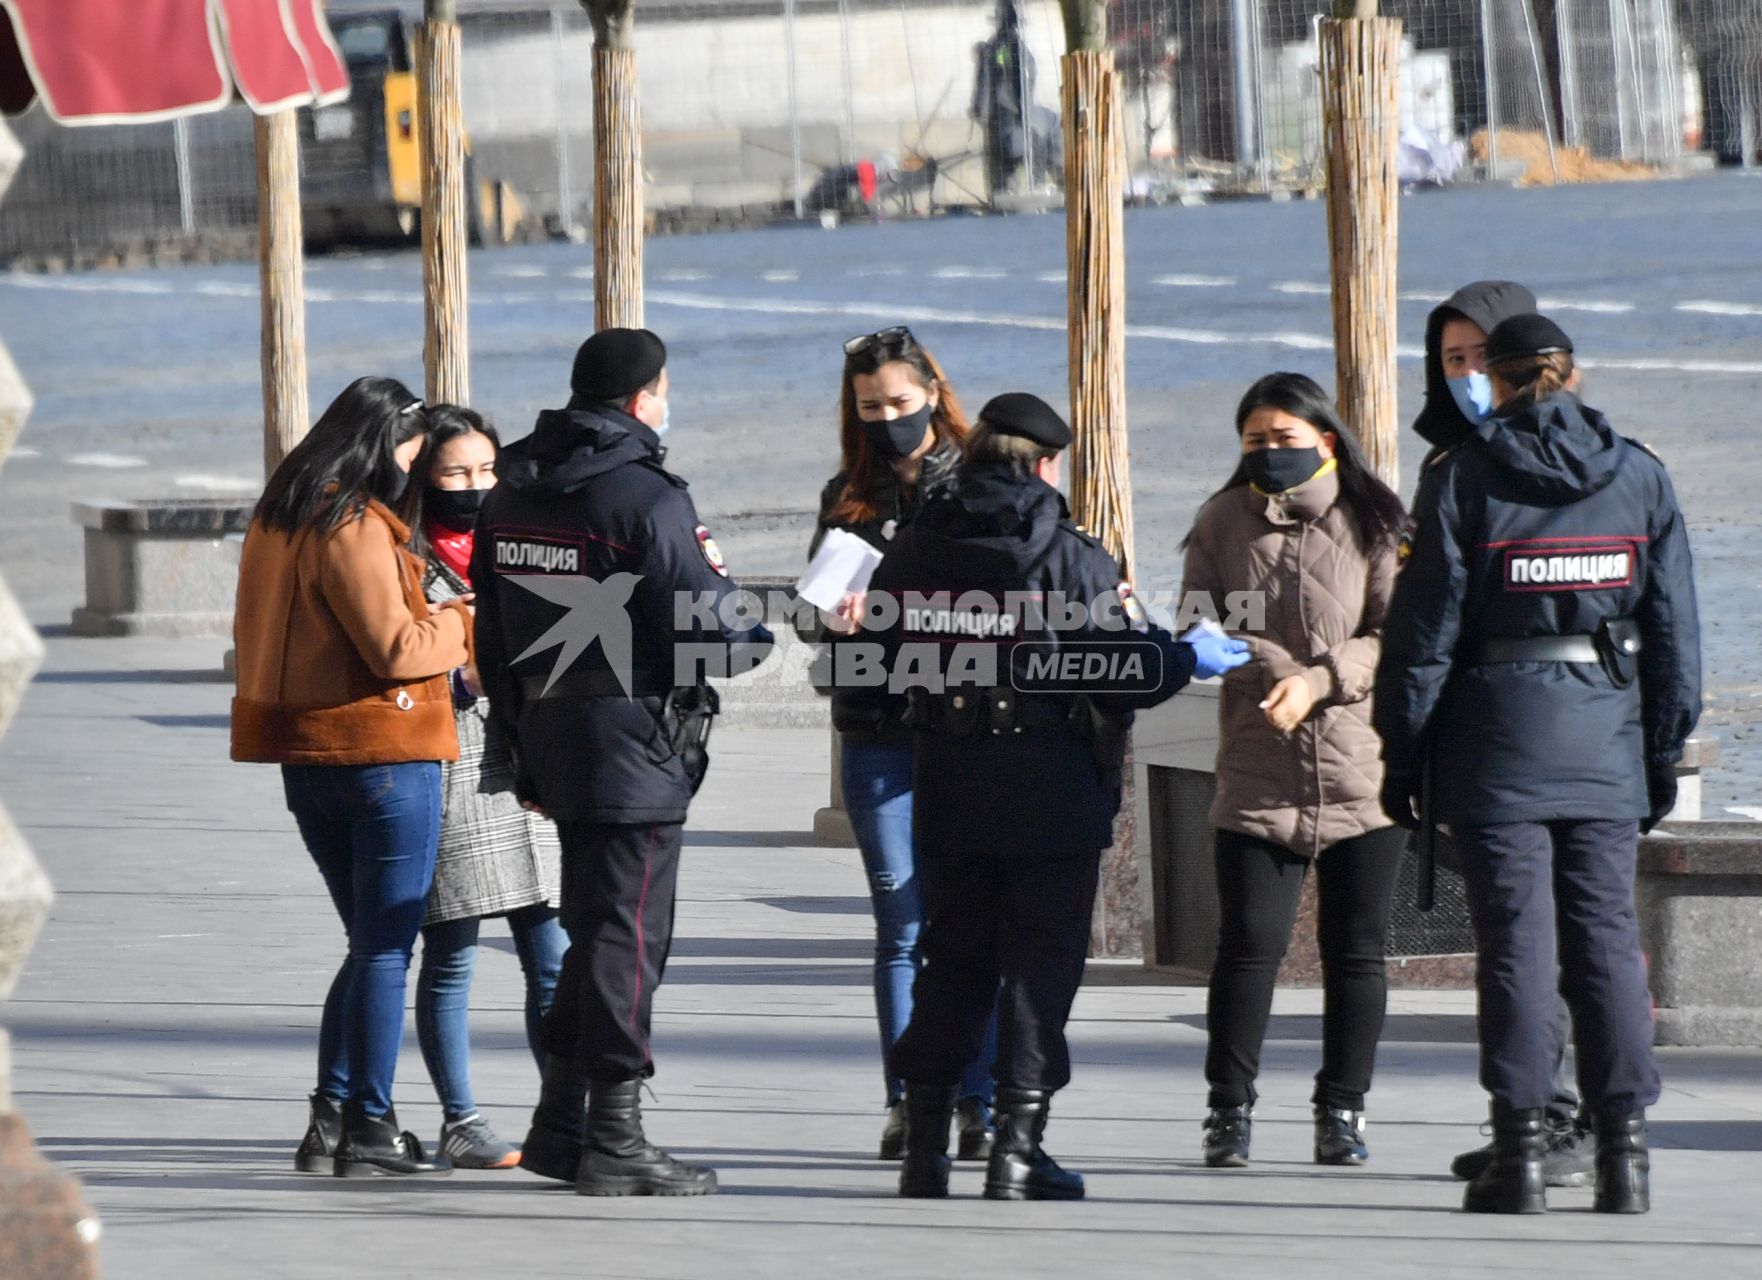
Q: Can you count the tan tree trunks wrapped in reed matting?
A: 5